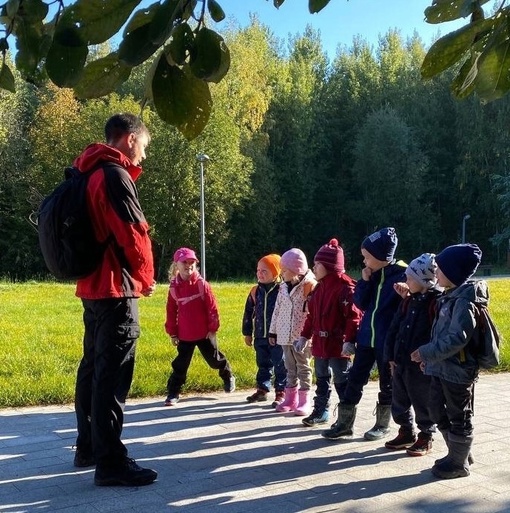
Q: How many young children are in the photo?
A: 7